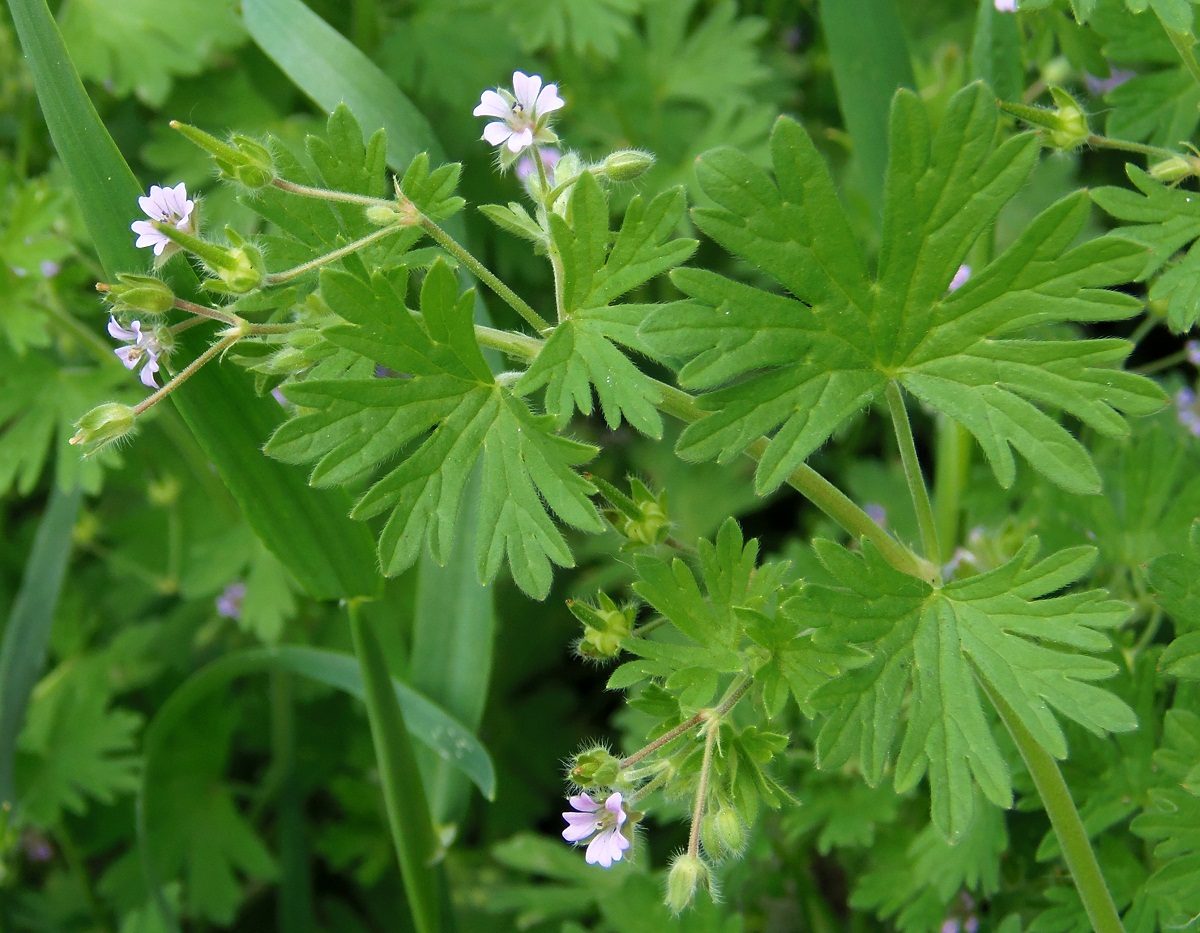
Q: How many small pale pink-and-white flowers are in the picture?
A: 4